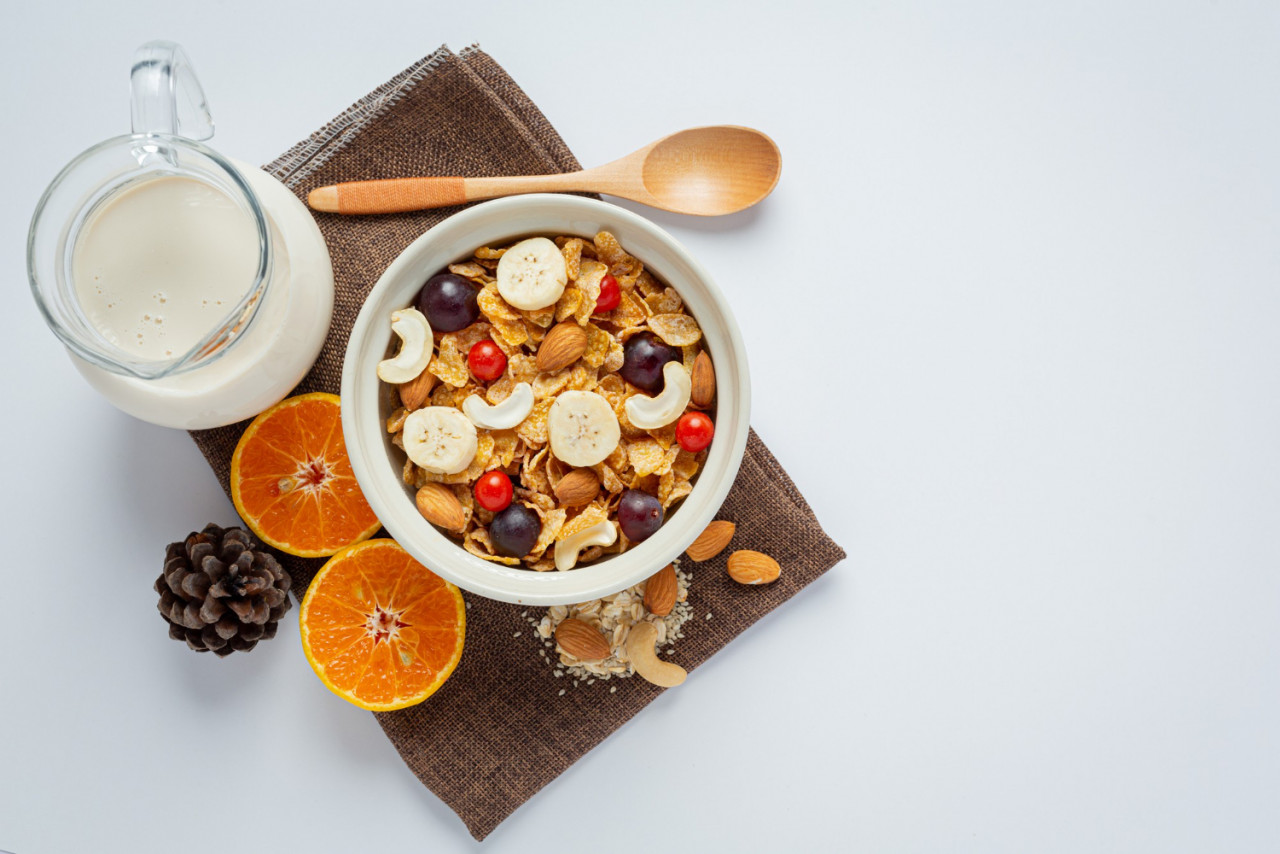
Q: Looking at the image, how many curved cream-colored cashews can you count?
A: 5